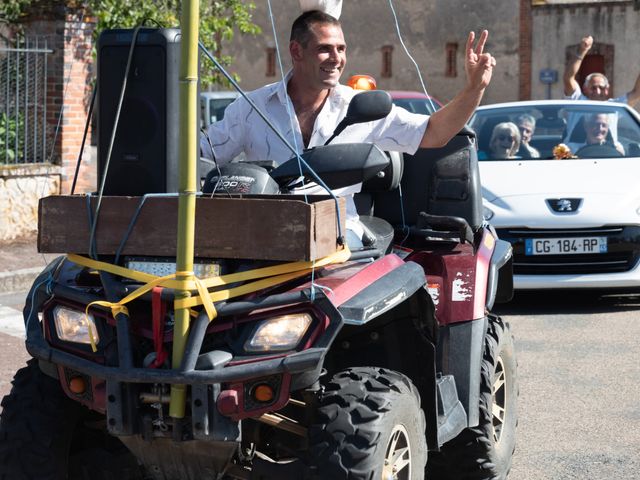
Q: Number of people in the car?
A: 4